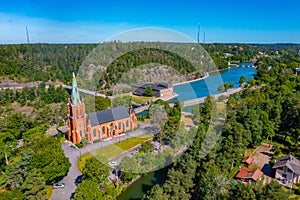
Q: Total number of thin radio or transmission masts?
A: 3